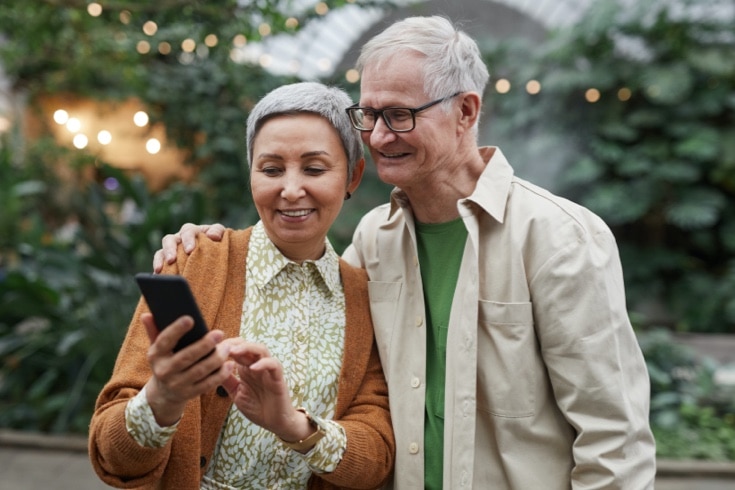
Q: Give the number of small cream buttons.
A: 4